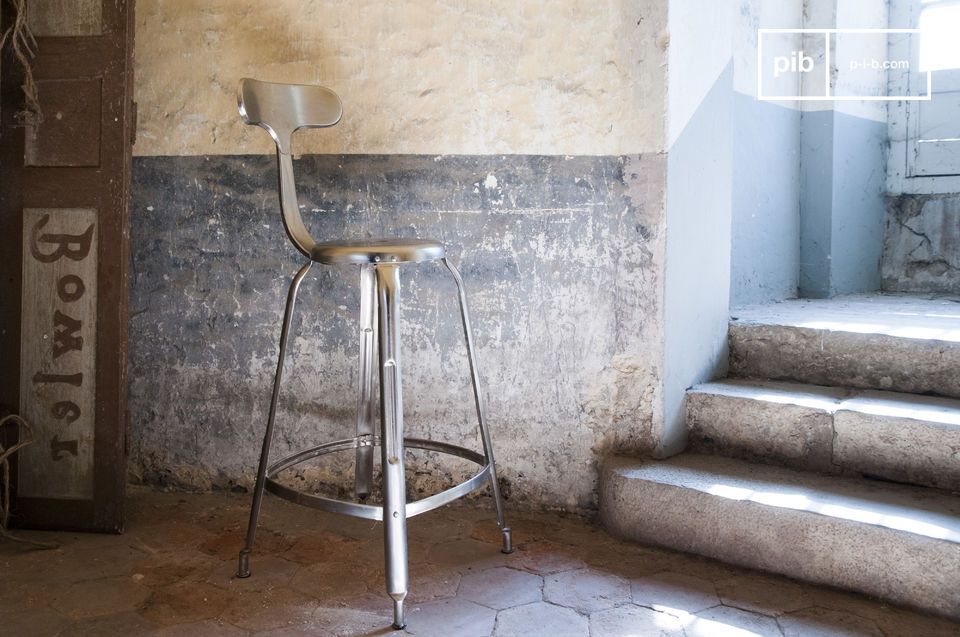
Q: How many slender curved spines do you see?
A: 1